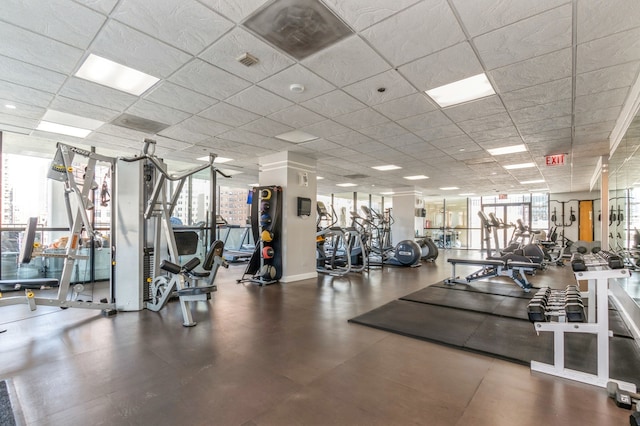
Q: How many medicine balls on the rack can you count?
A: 6